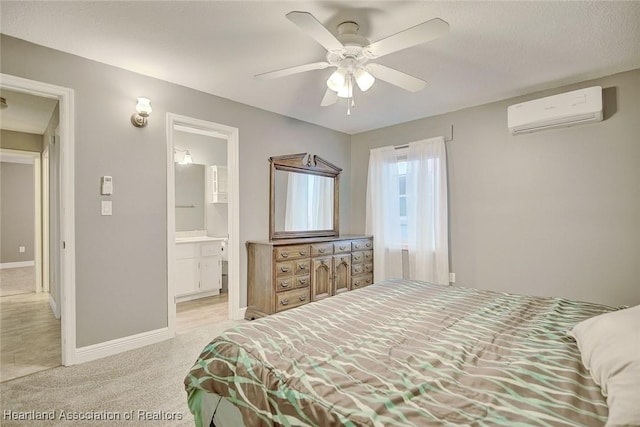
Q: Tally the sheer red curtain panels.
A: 0